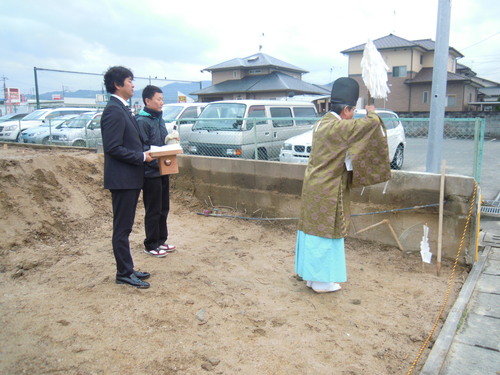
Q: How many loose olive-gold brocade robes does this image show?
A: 1